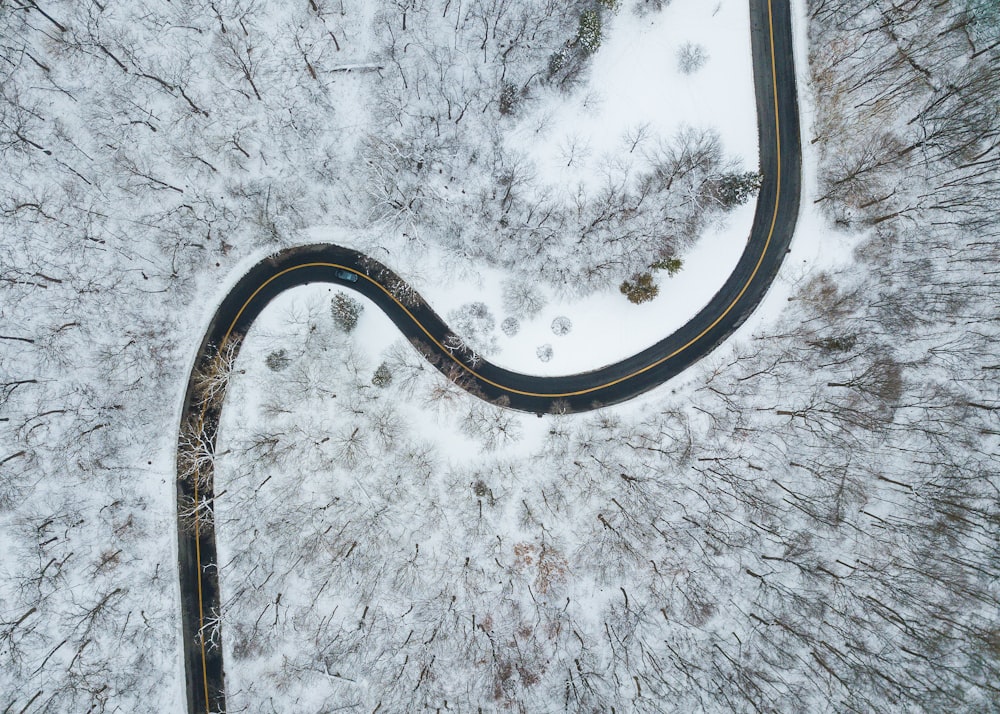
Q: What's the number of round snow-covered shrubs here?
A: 3